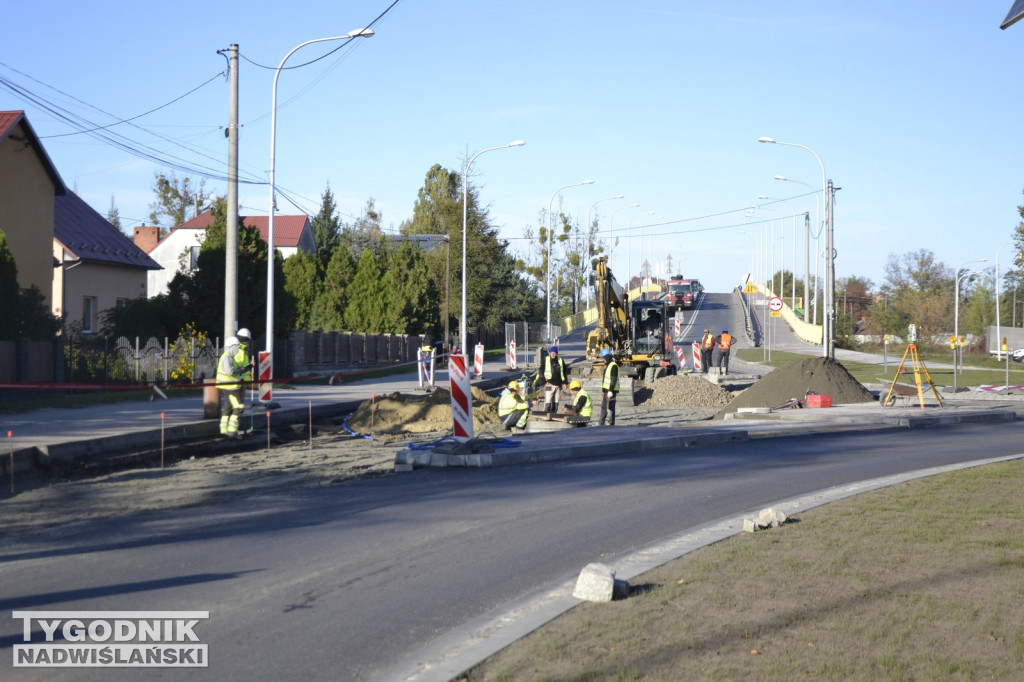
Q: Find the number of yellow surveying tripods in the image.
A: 1